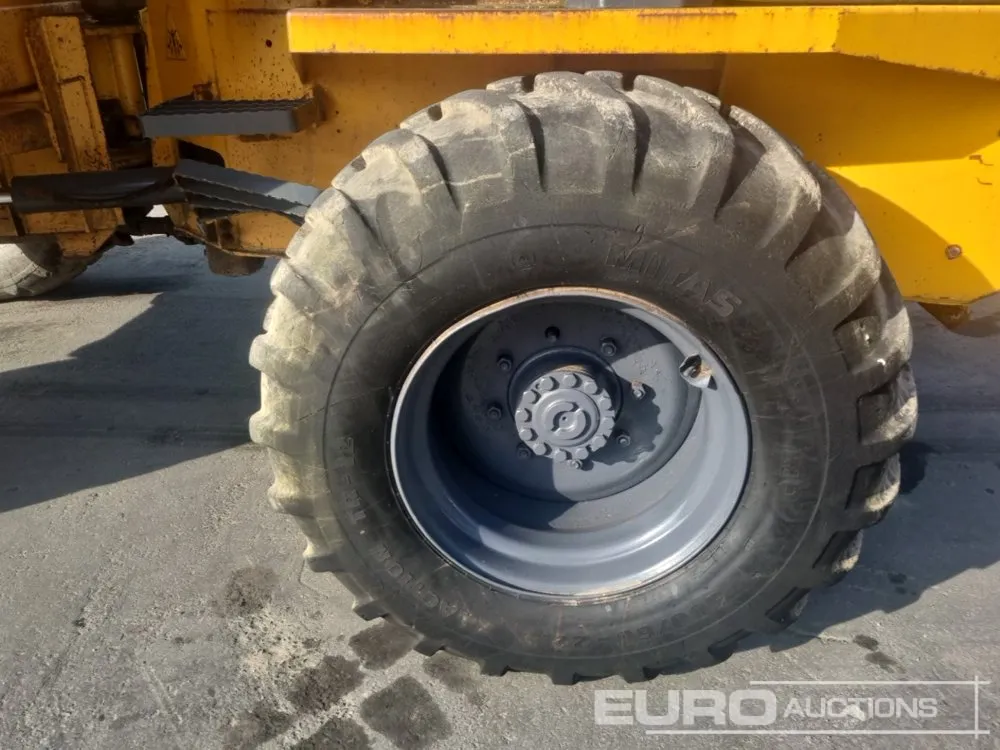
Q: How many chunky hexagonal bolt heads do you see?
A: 12